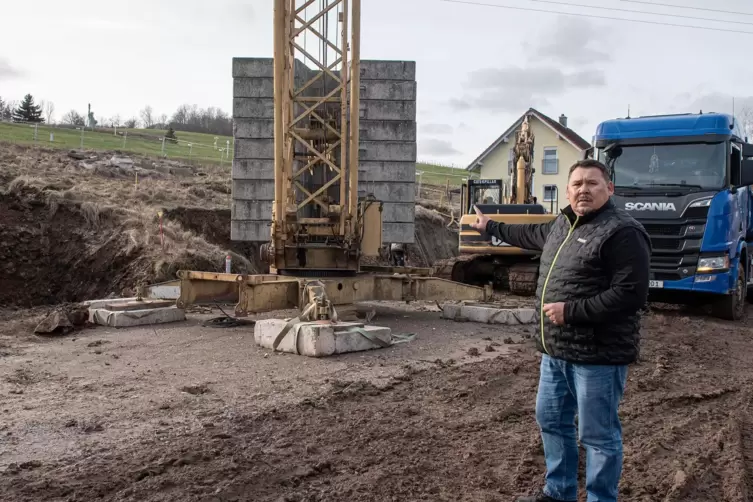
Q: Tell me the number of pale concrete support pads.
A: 3